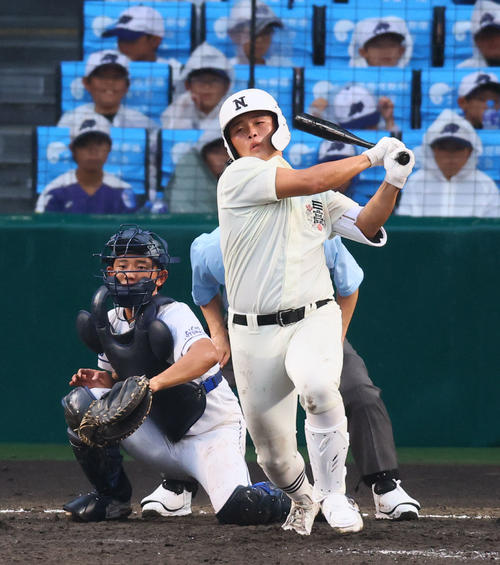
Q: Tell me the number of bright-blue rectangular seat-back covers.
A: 12